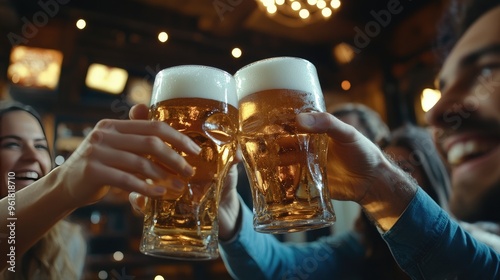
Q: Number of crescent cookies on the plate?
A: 0